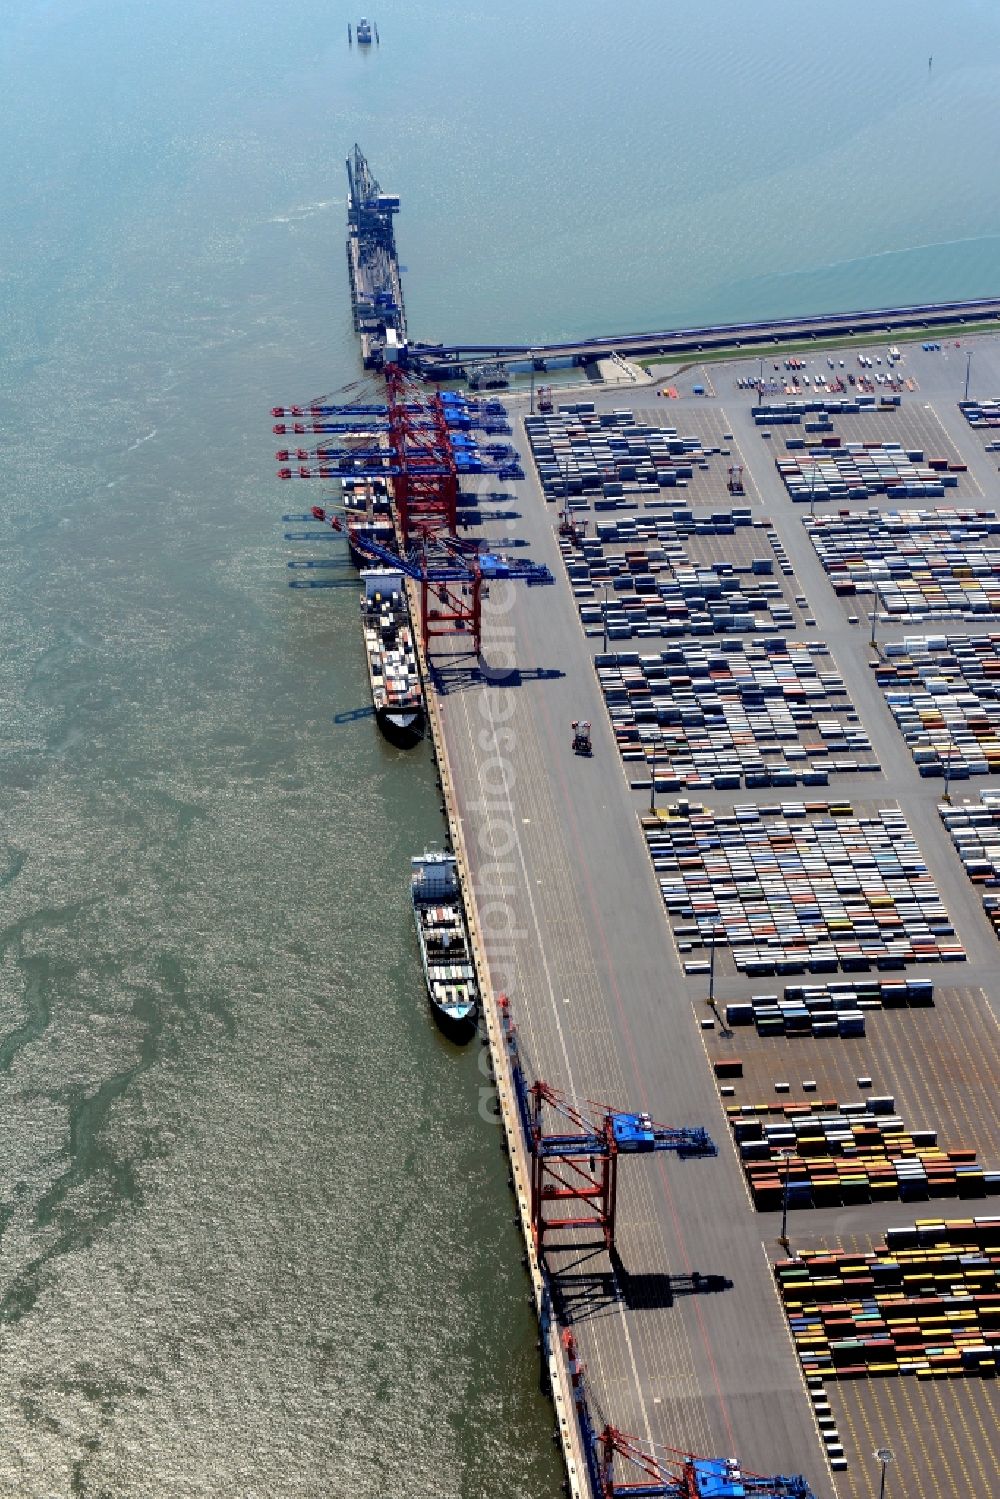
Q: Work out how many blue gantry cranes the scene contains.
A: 7